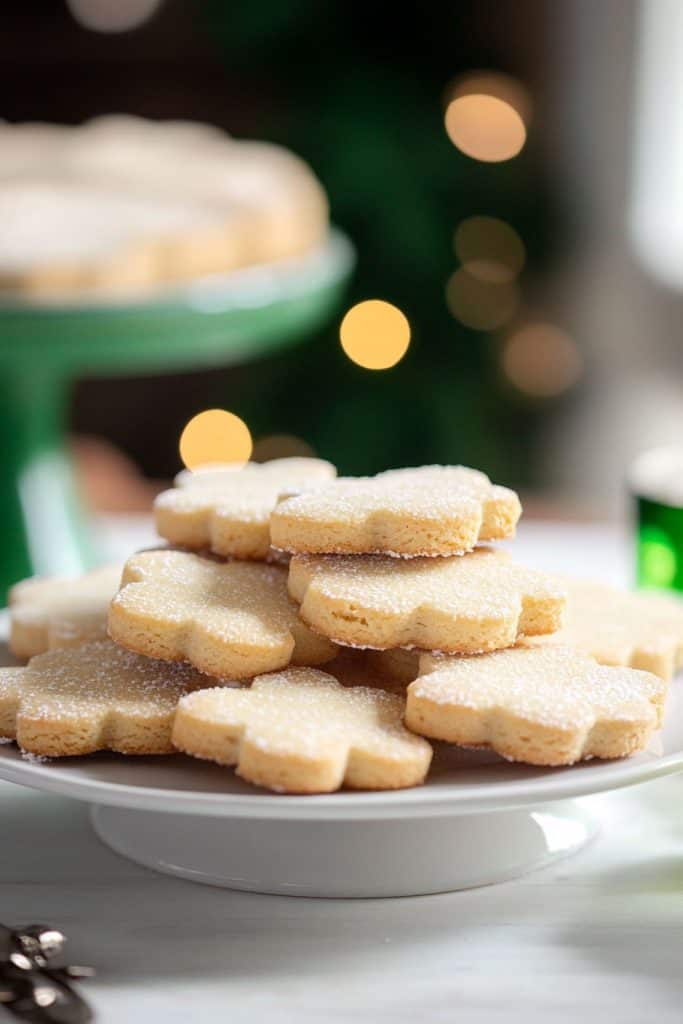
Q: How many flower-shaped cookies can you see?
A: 9